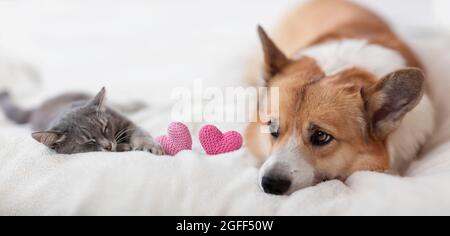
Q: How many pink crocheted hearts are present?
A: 2